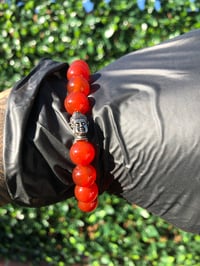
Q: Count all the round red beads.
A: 7